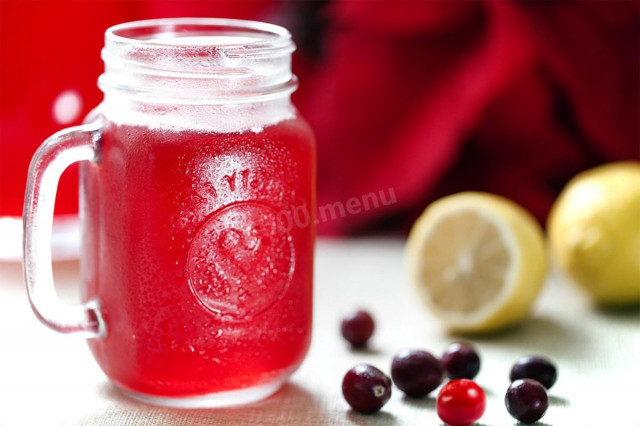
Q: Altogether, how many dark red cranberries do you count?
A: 6